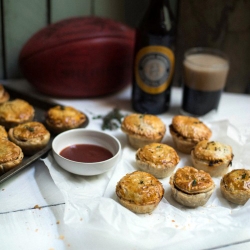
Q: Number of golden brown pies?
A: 13